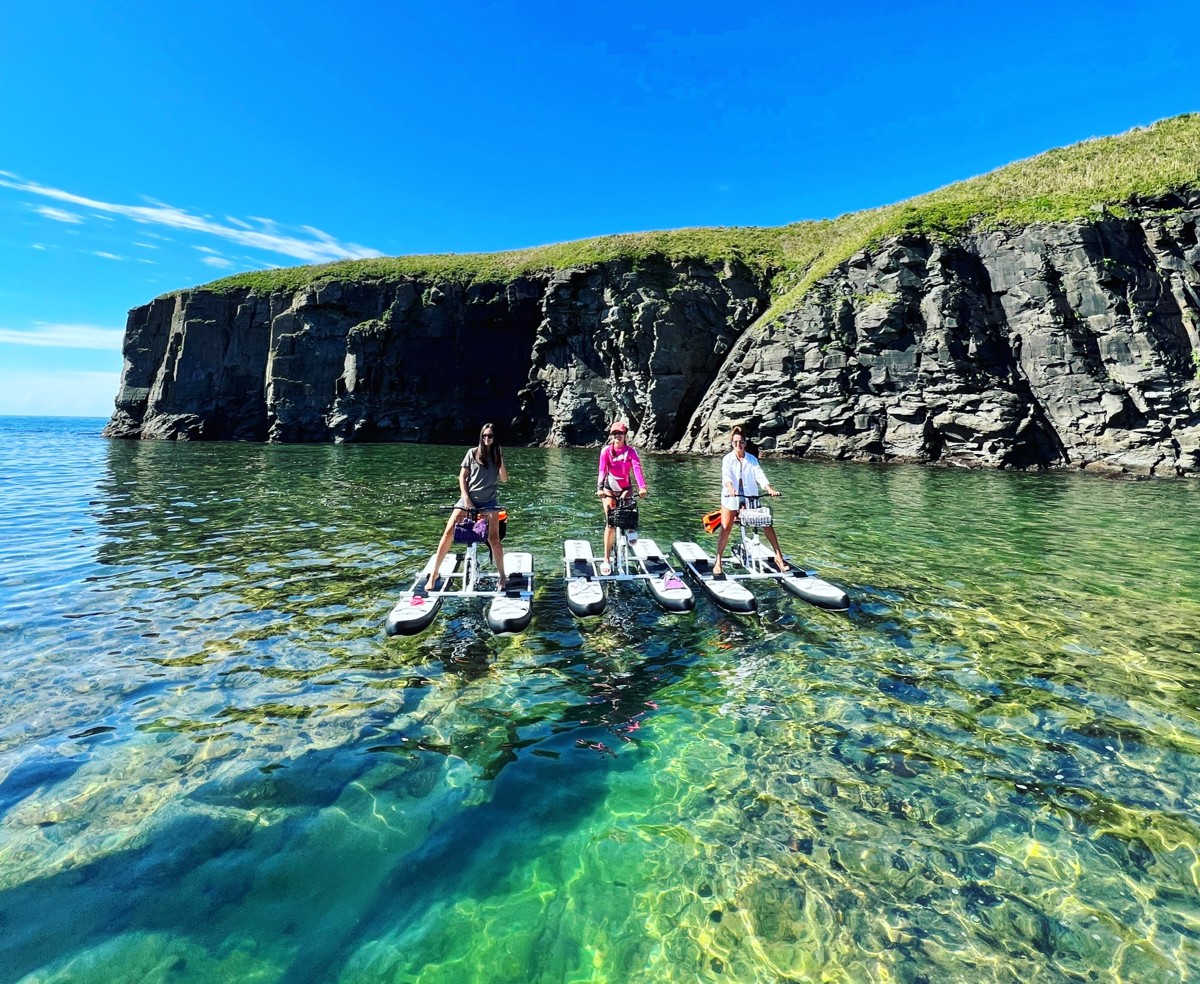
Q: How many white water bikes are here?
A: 3